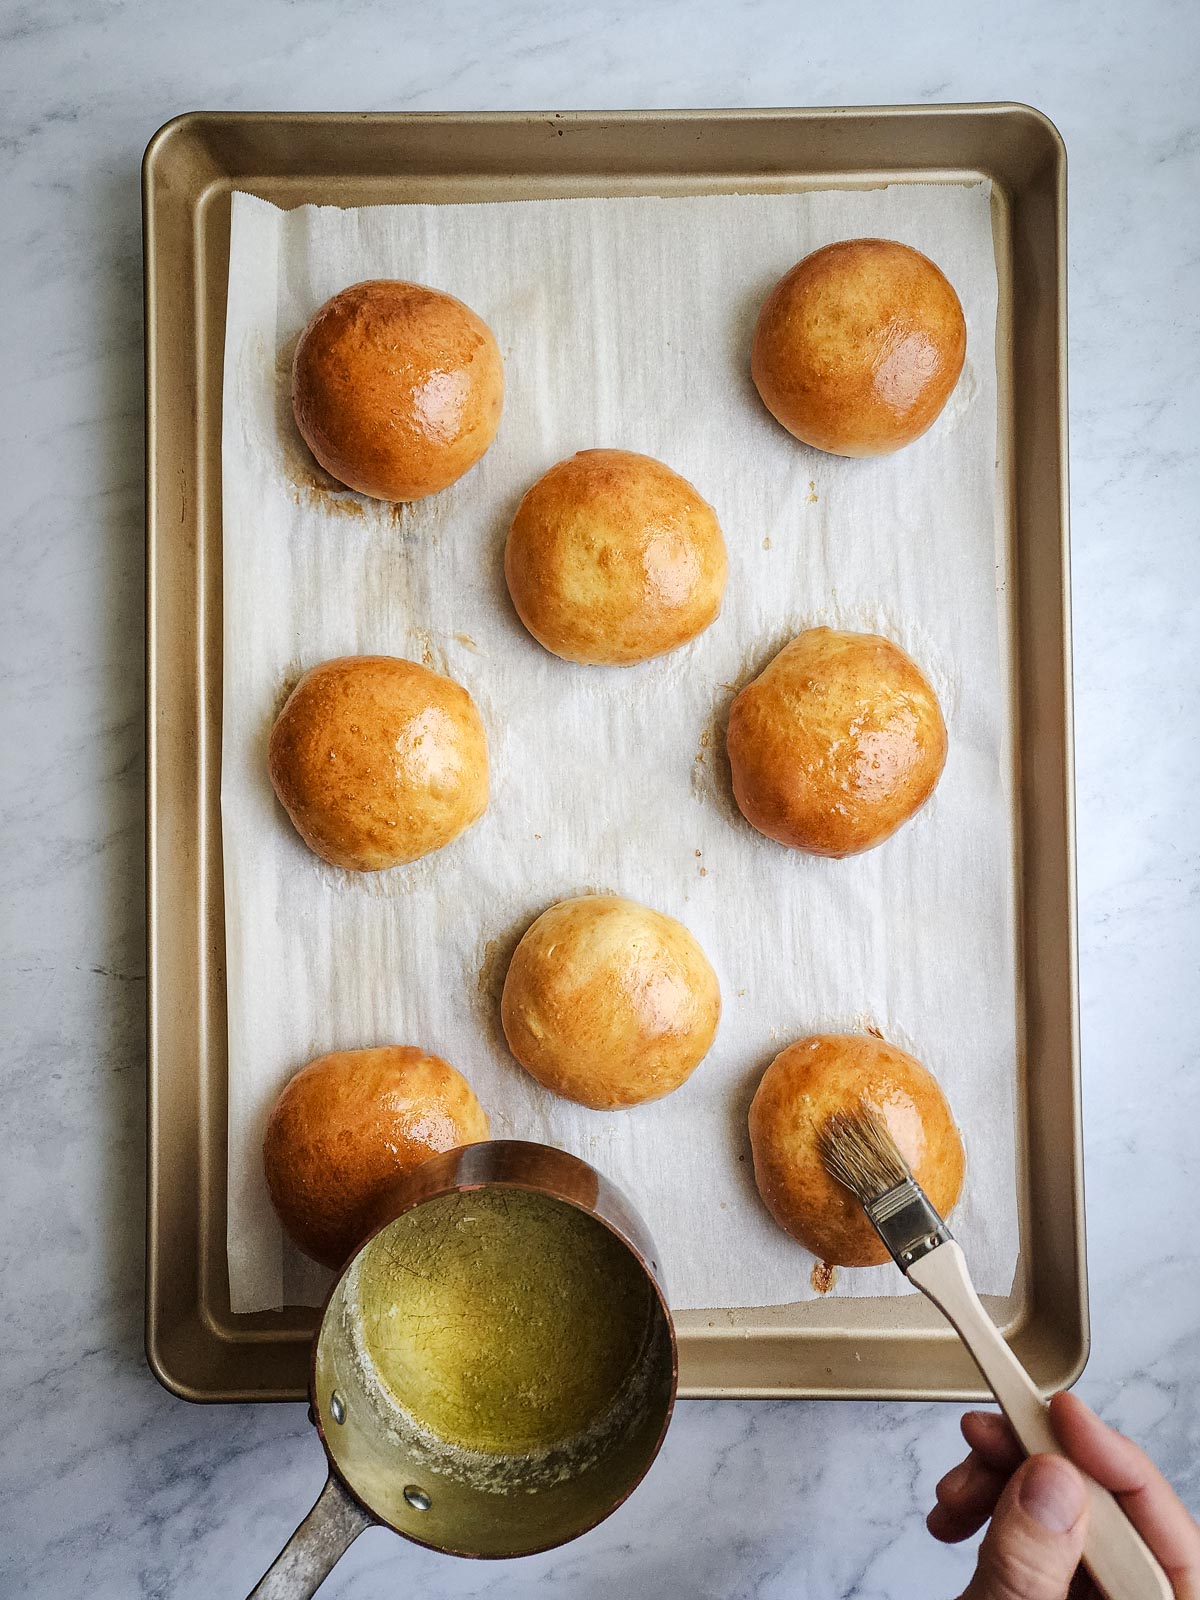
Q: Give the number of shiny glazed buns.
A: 8